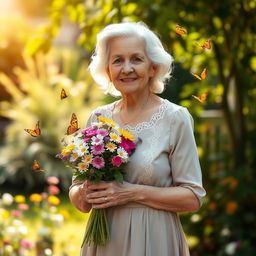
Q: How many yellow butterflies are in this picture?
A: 8